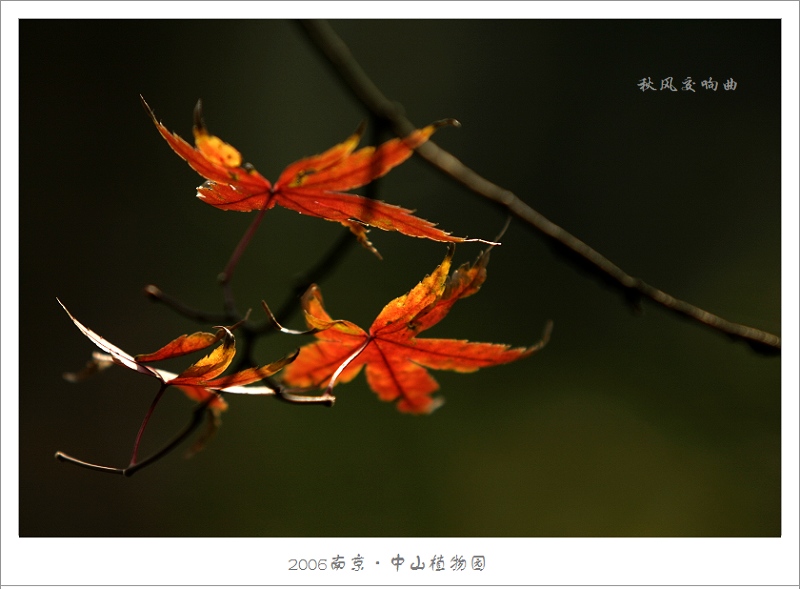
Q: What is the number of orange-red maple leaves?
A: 3